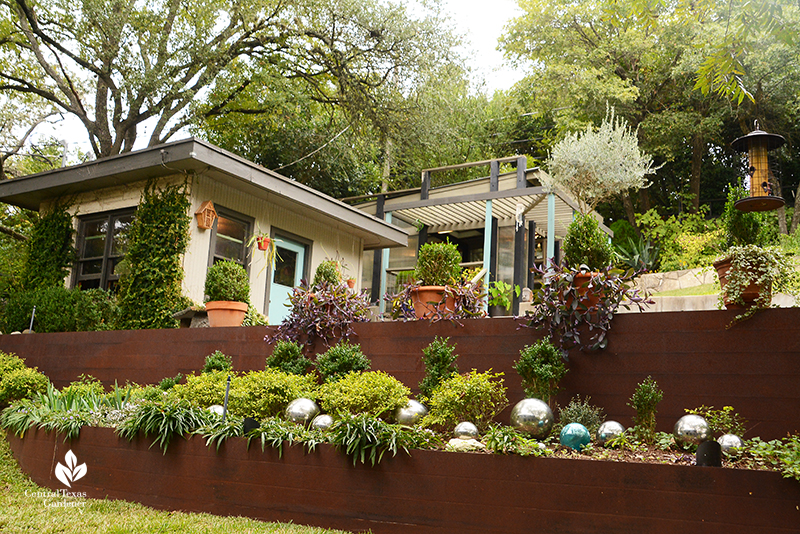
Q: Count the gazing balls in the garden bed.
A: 10